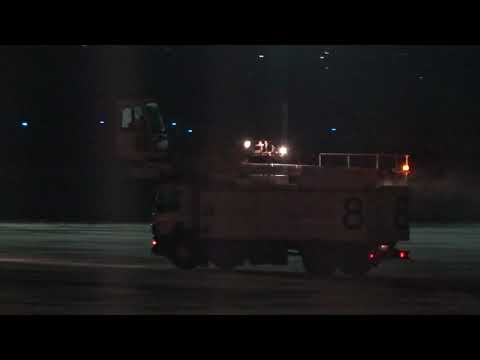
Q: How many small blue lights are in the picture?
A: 5